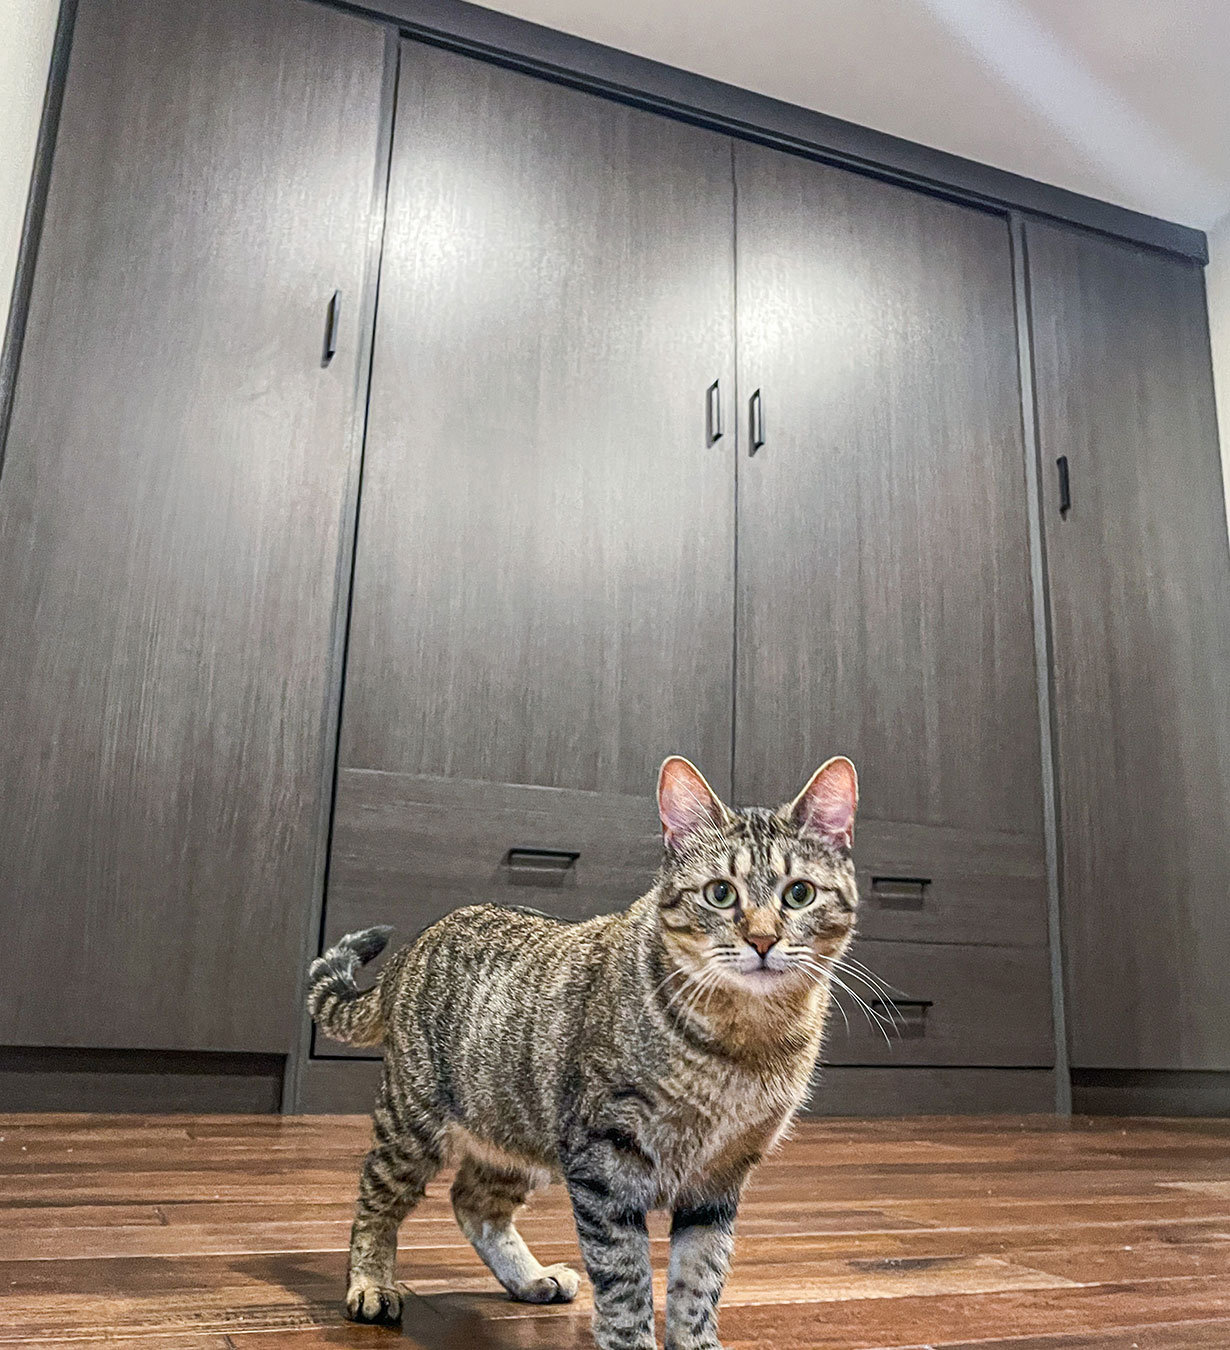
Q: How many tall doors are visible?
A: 4